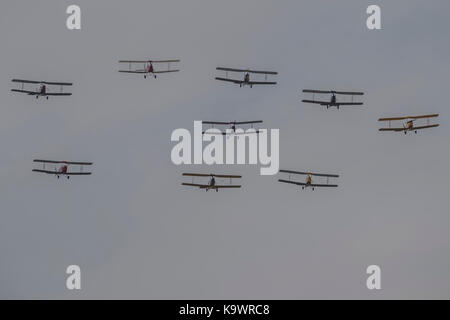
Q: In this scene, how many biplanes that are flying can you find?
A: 9